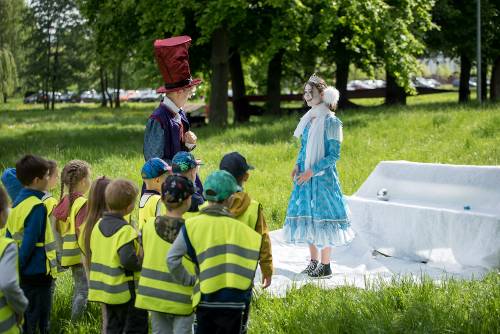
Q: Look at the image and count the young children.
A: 12